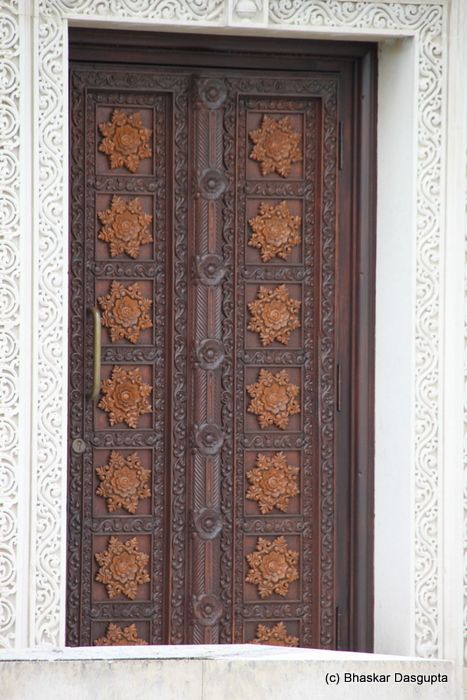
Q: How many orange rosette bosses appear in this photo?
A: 14